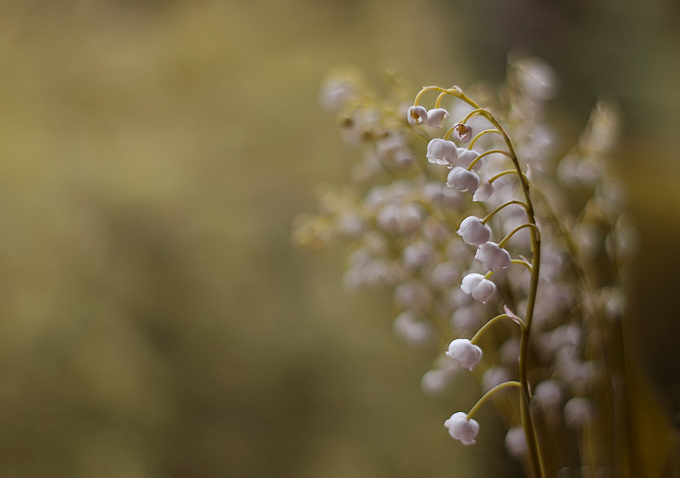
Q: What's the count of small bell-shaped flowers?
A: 12